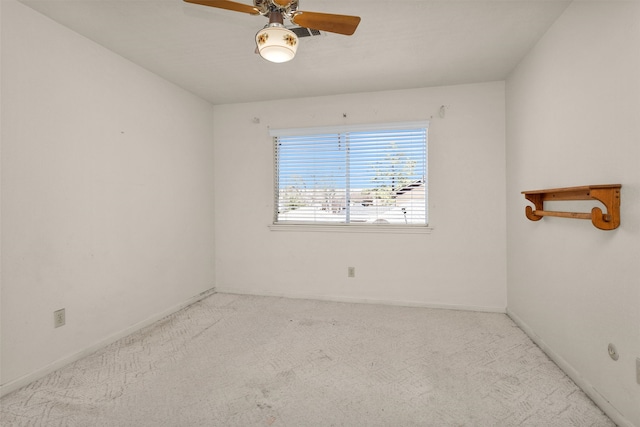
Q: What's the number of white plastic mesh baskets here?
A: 0